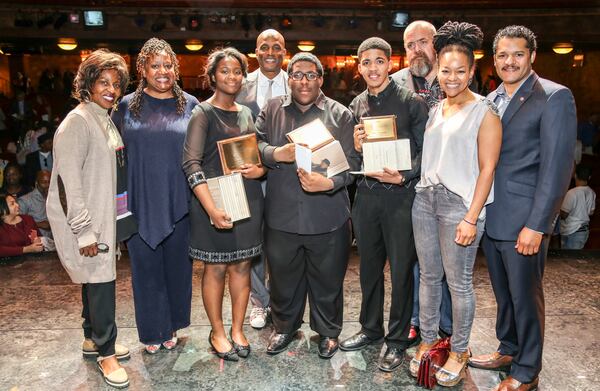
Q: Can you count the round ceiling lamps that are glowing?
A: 5